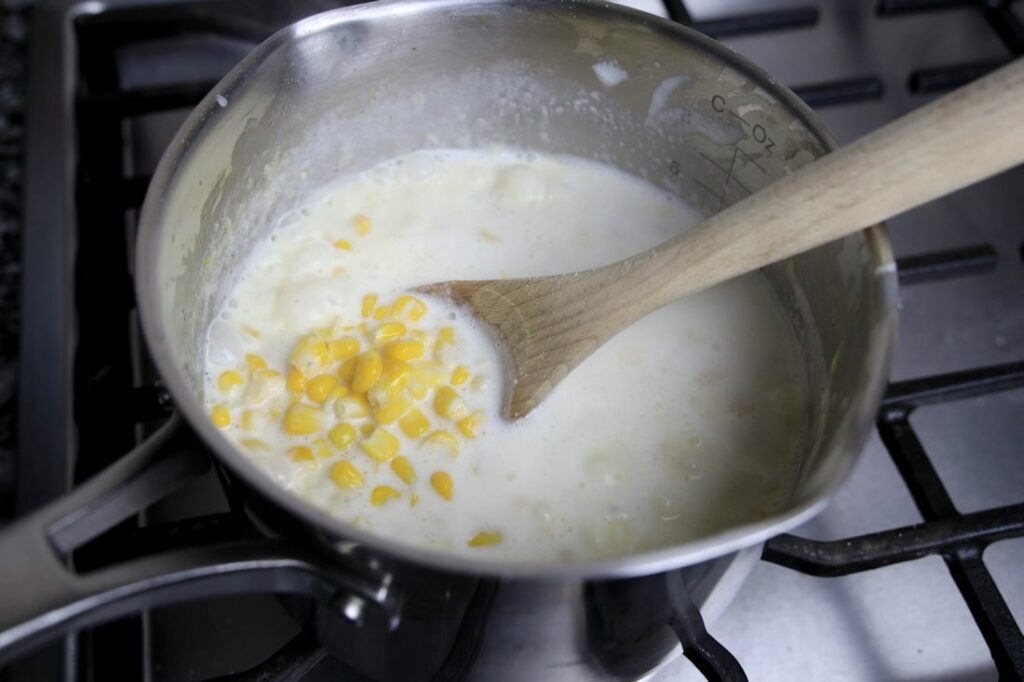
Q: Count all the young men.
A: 0